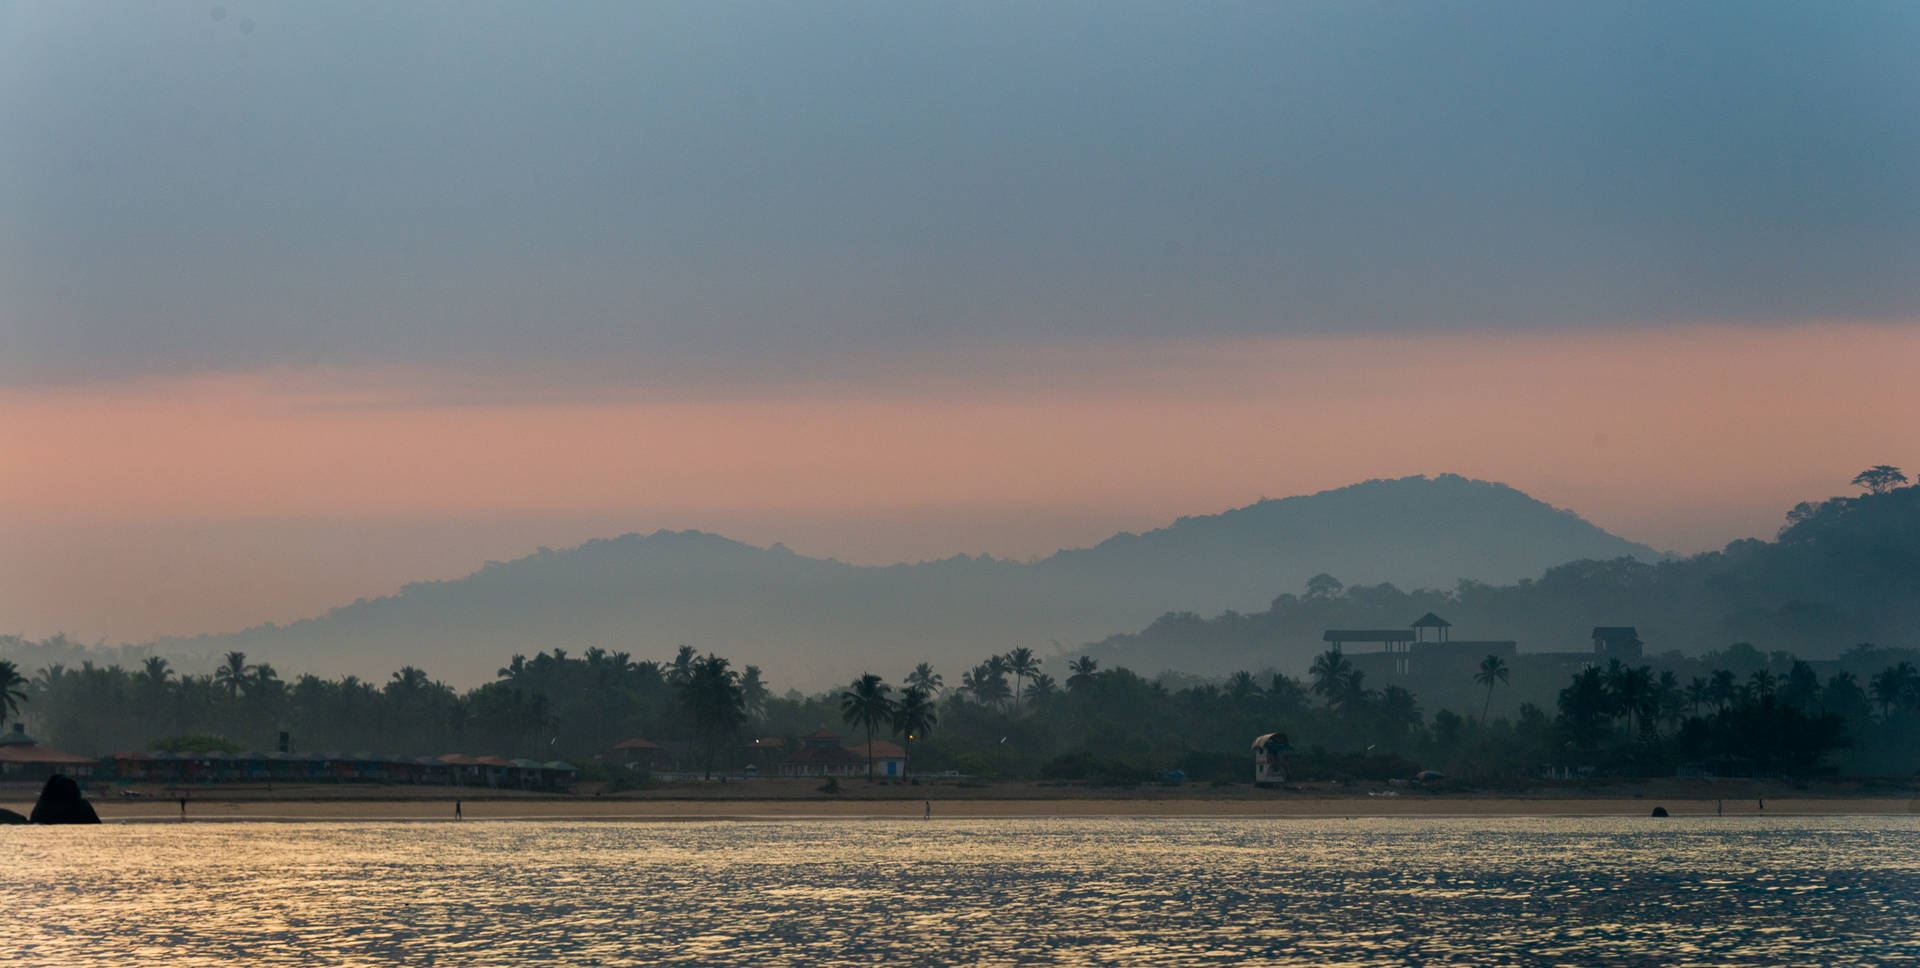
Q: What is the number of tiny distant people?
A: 5